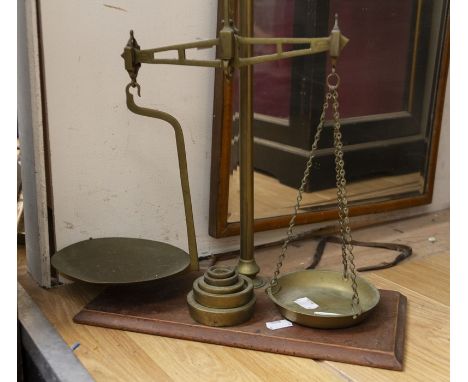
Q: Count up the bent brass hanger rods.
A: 1